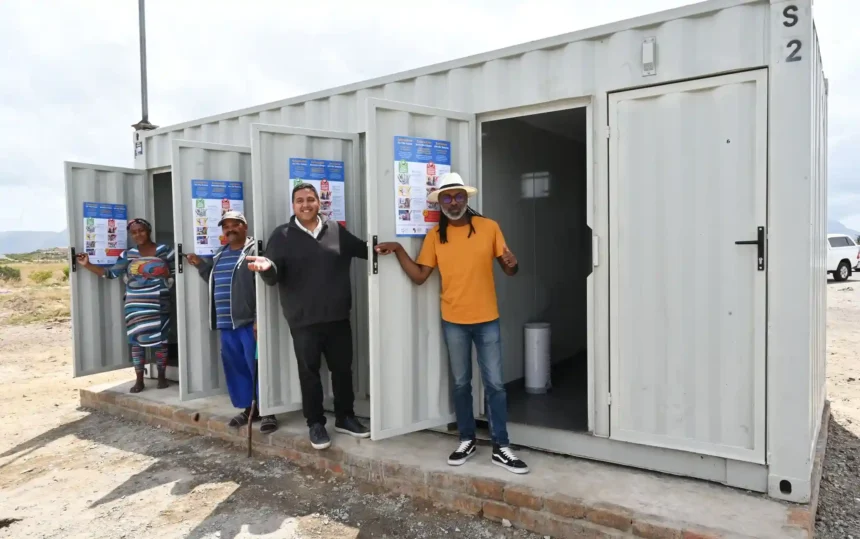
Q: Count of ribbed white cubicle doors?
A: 5